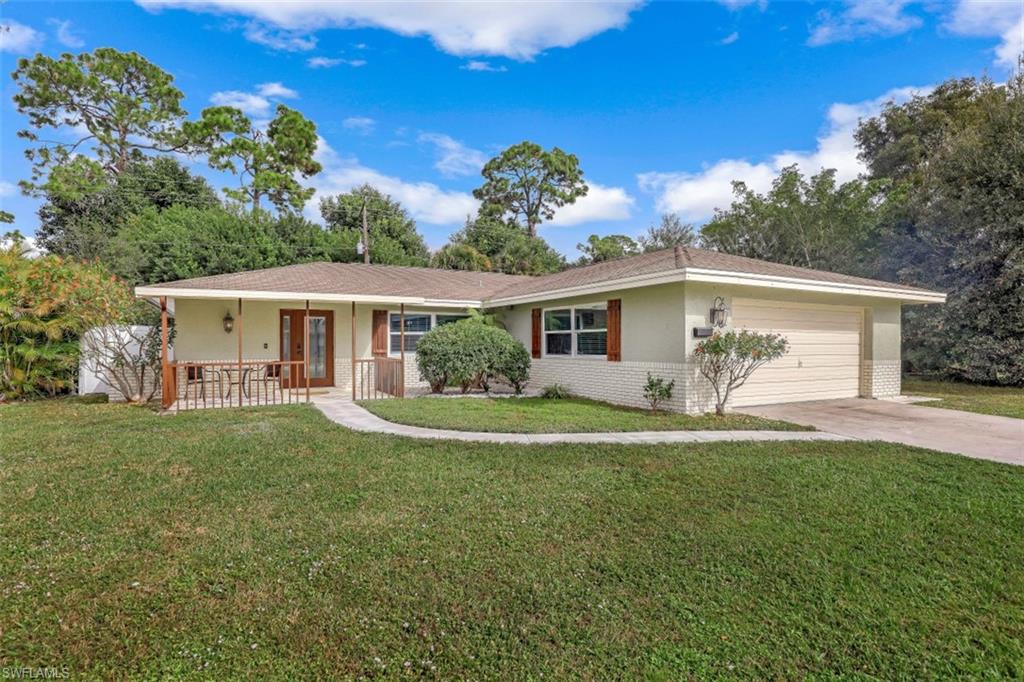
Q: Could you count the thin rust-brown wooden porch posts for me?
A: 5